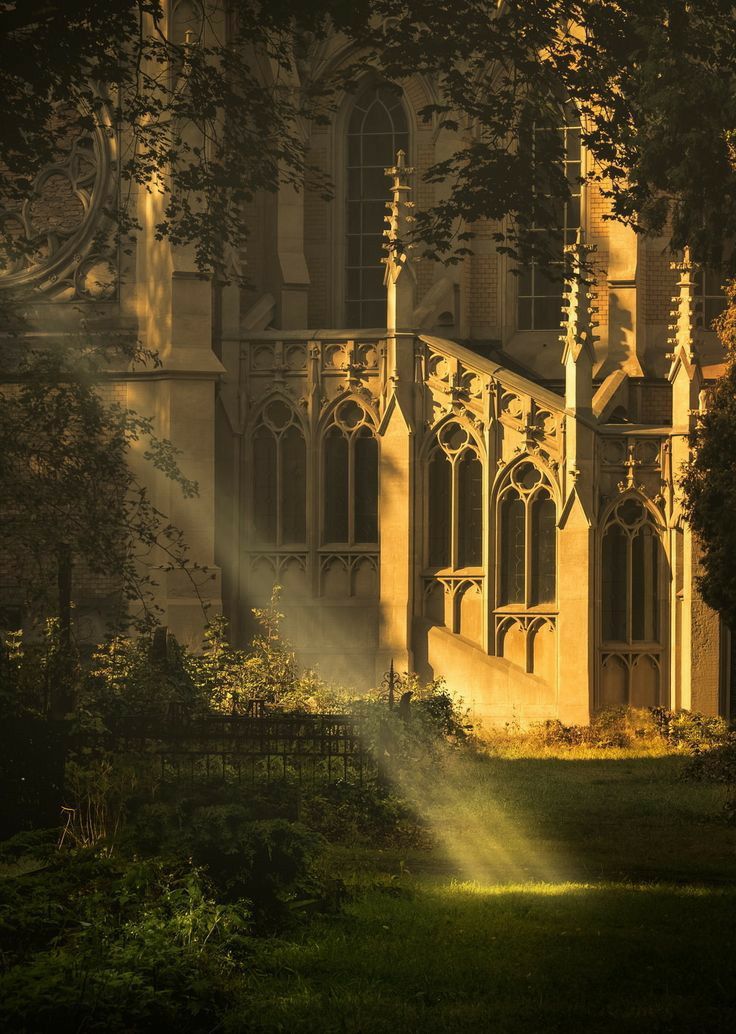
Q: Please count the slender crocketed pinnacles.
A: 3